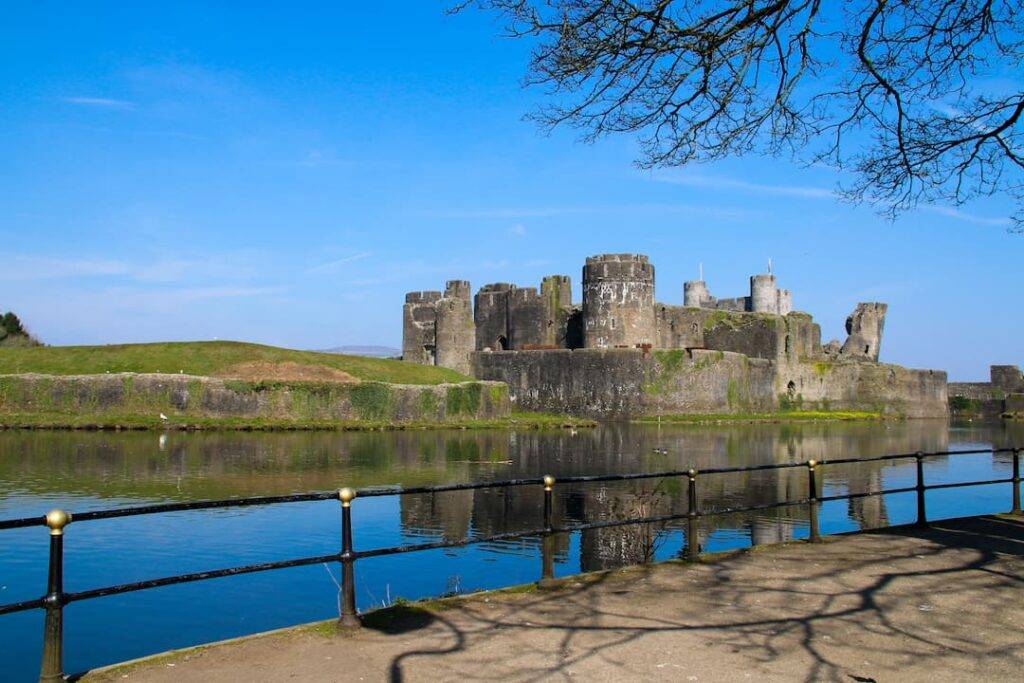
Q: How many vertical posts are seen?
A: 7